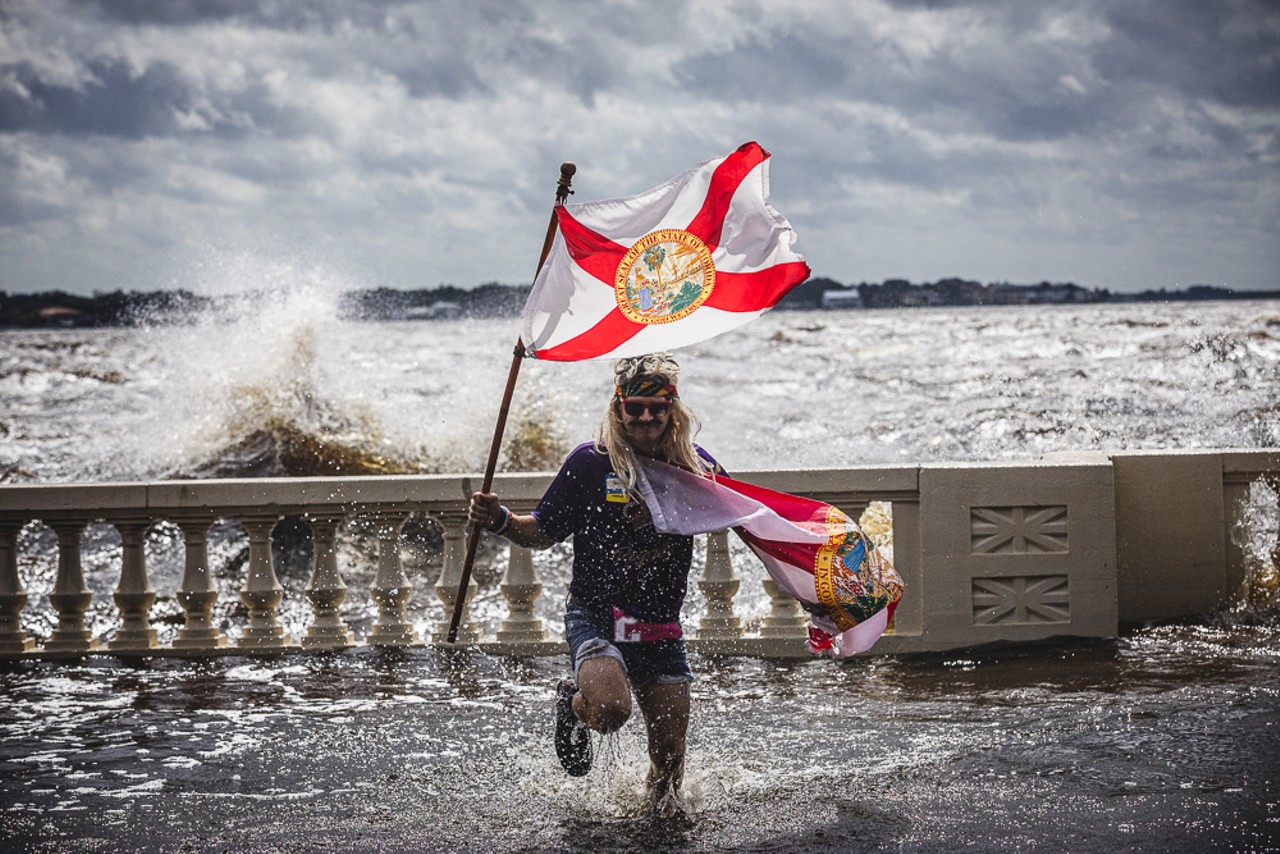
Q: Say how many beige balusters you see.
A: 11